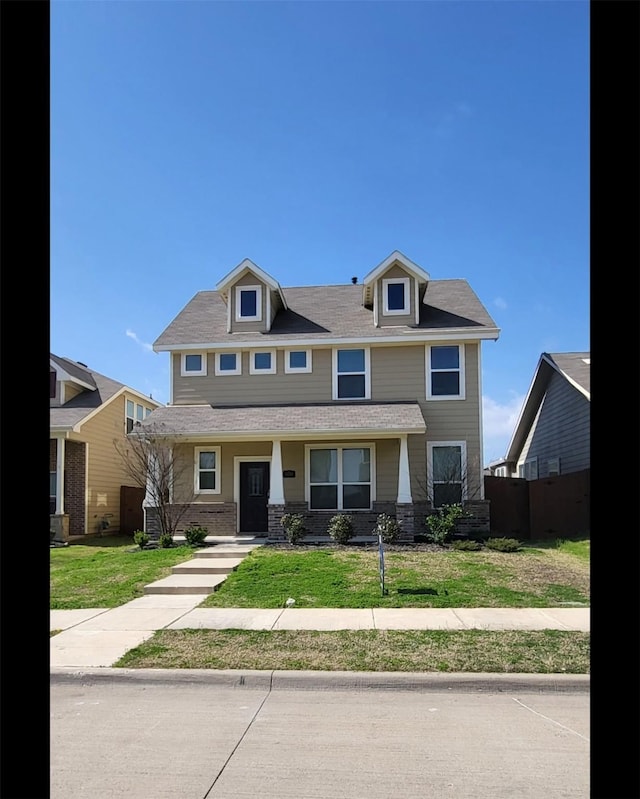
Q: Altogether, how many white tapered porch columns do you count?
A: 3